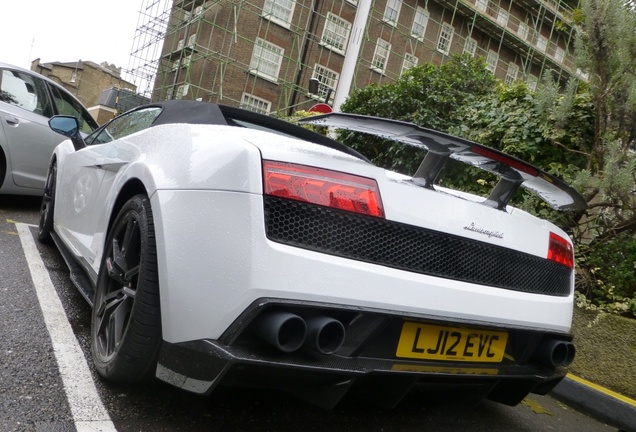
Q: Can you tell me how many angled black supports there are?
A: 2